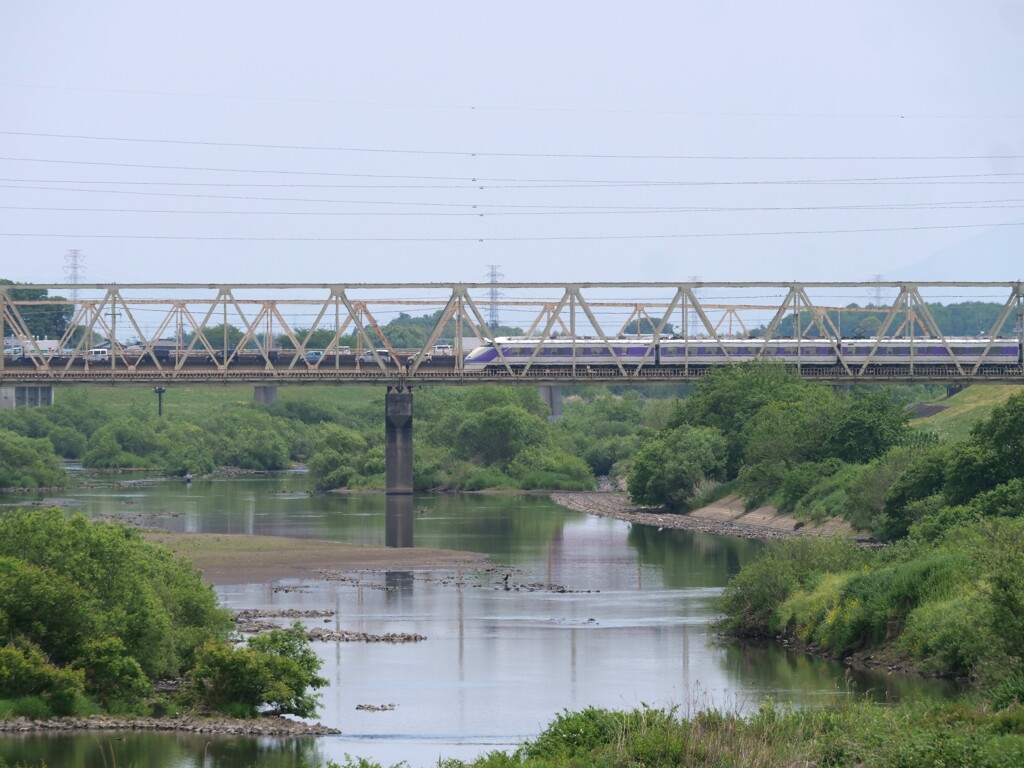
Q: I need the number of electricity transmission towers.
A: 4